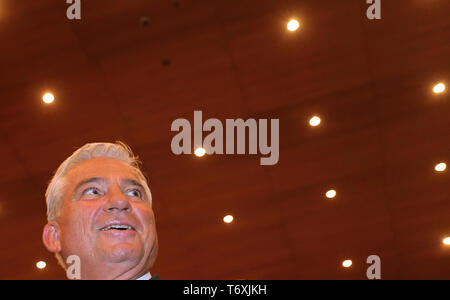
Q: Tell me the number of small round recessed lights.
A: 11